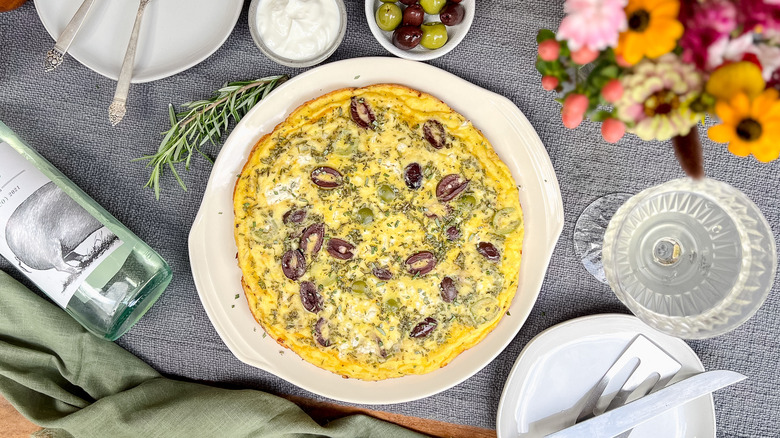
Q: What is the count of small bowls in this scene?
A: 2